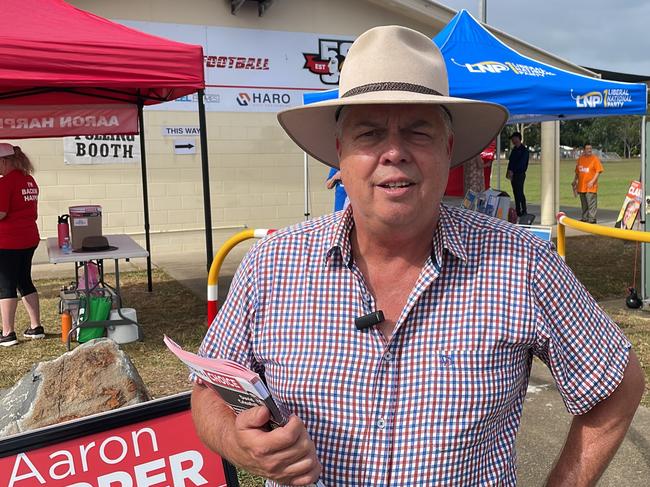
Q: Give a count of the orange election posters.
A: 1